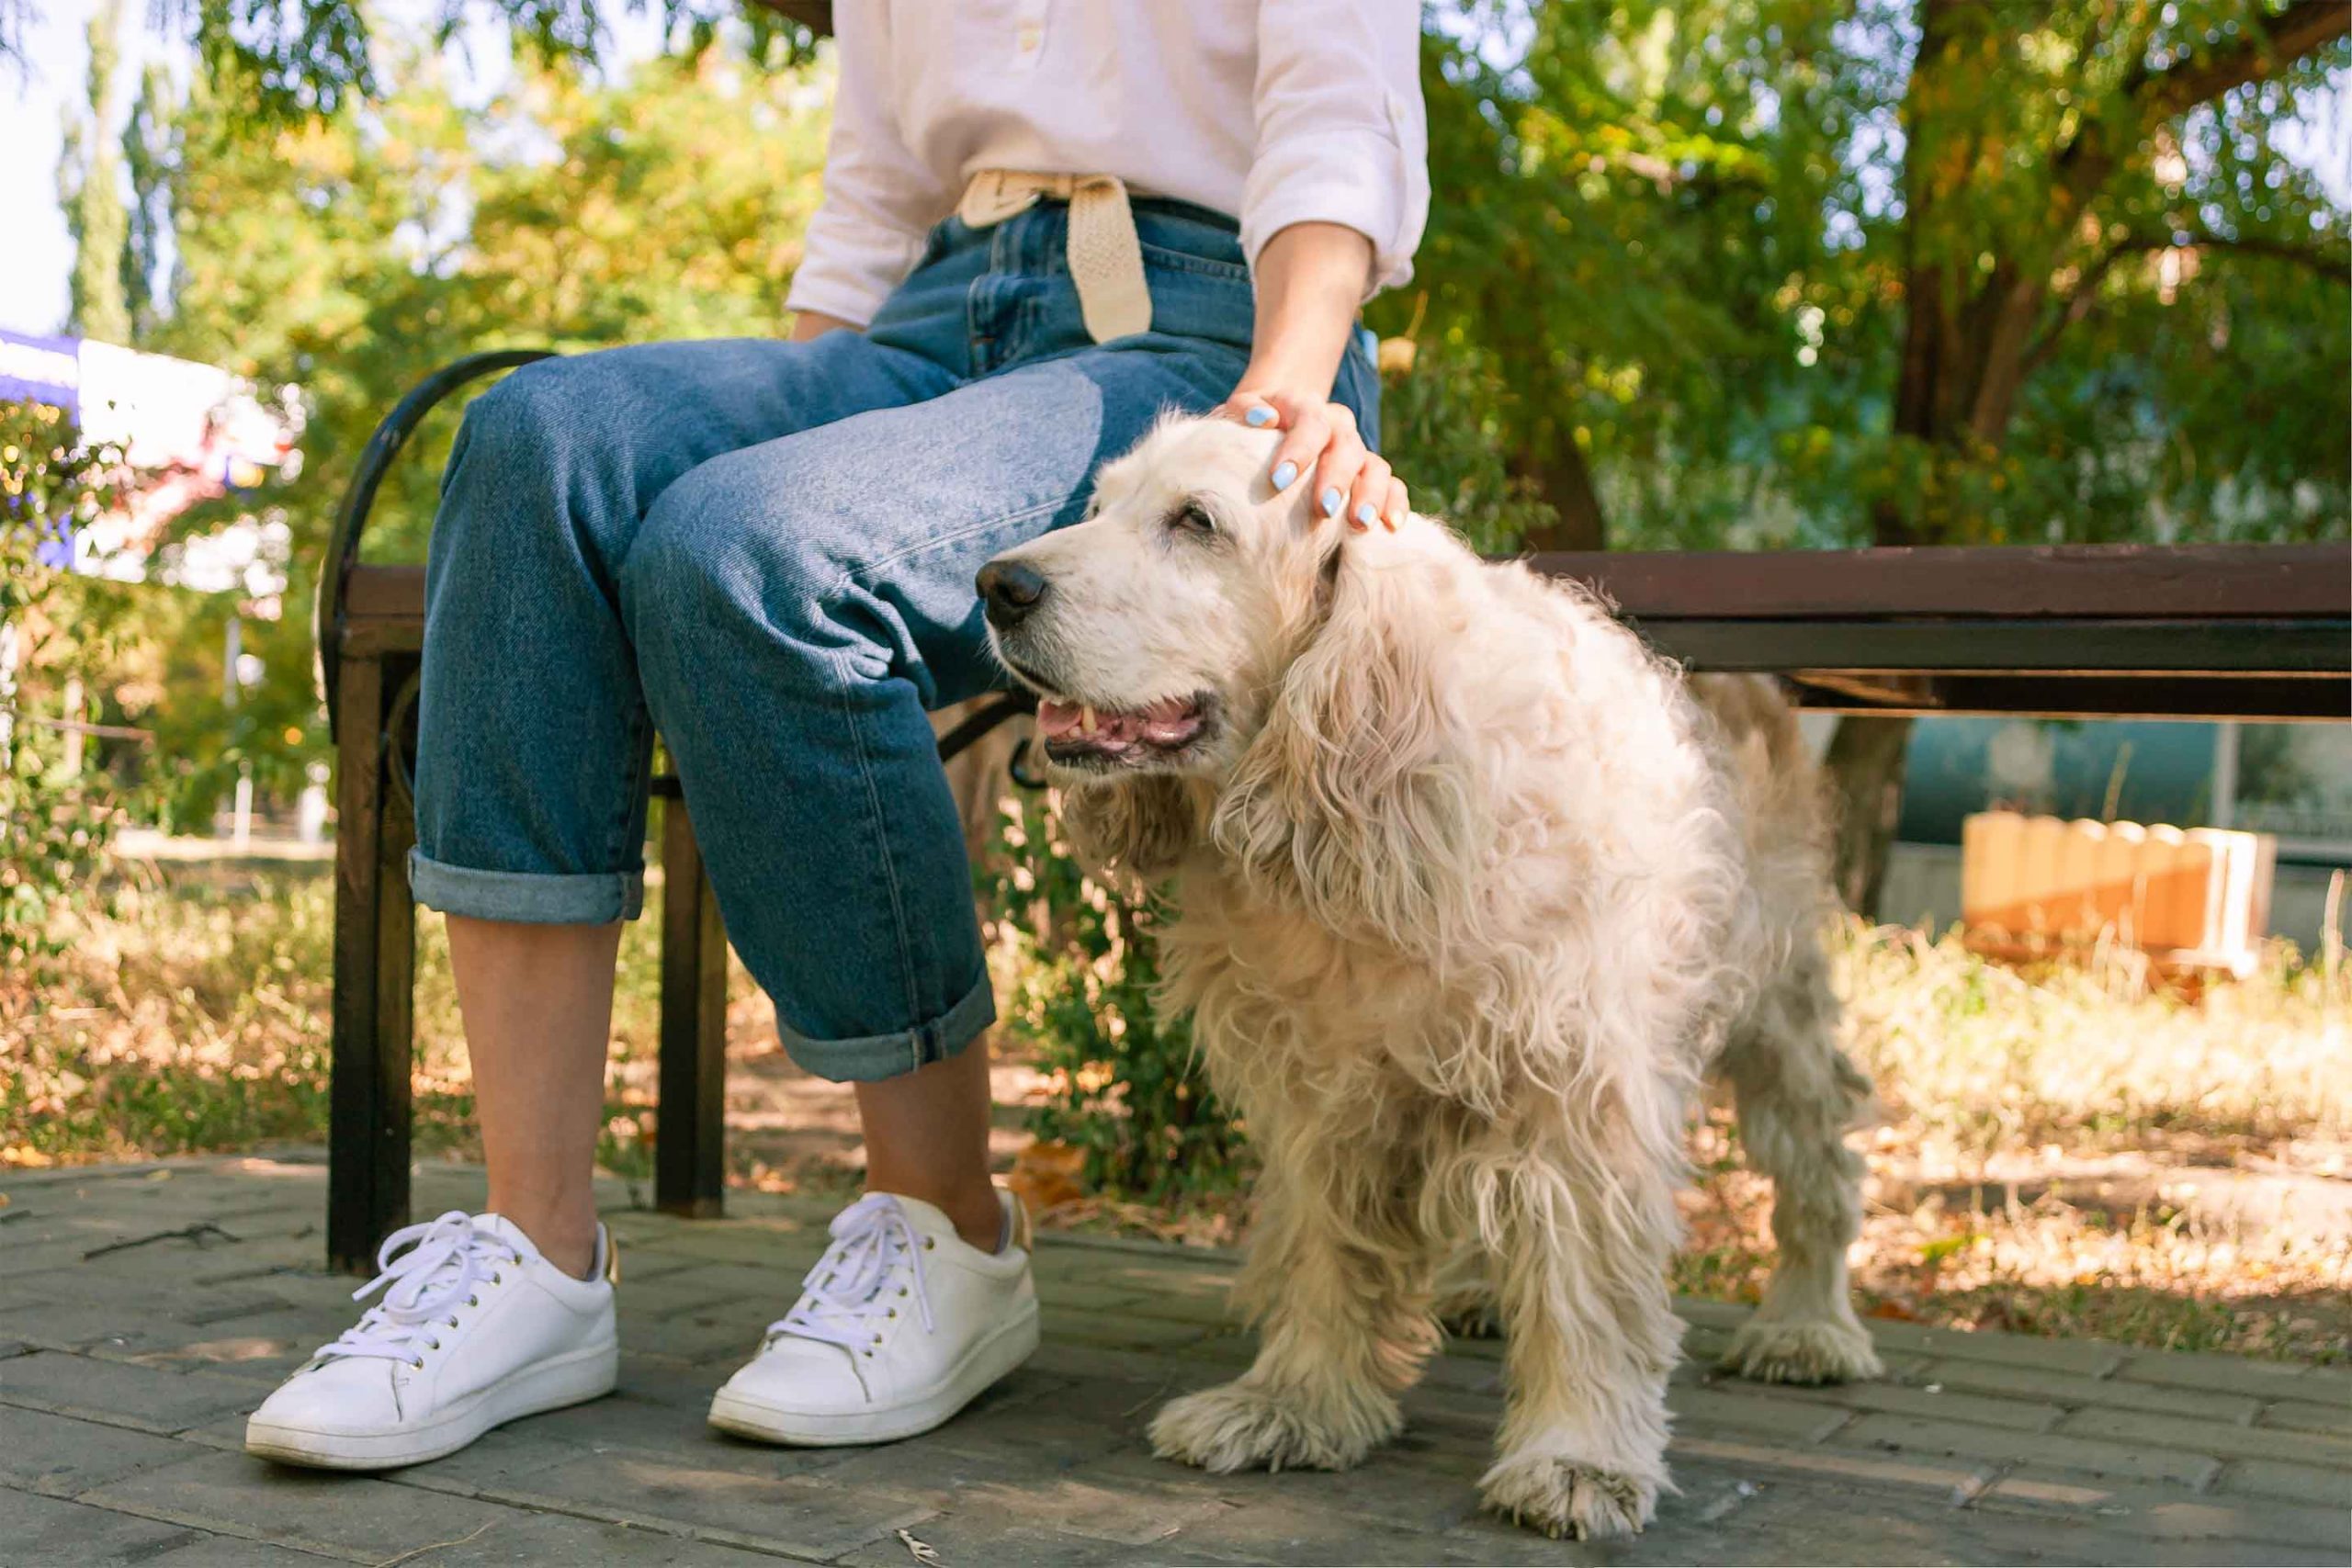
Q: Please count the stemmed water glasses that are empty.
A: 0